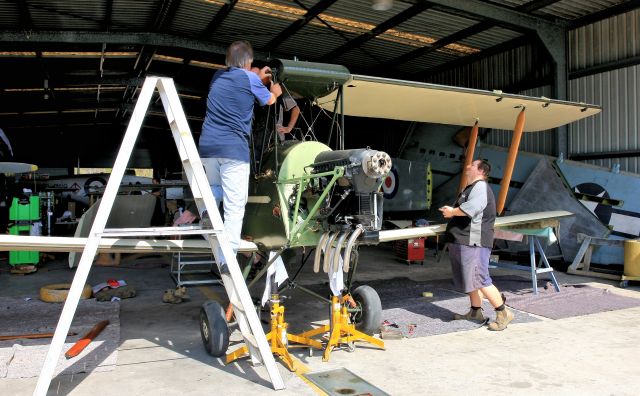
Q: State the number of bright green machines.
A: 1